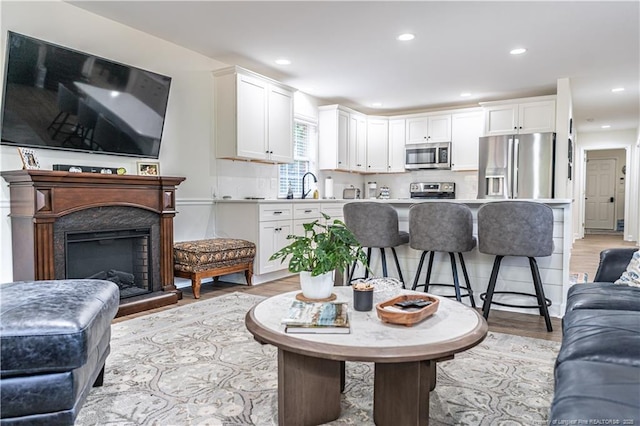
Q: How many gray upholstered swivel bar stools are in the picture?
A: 3